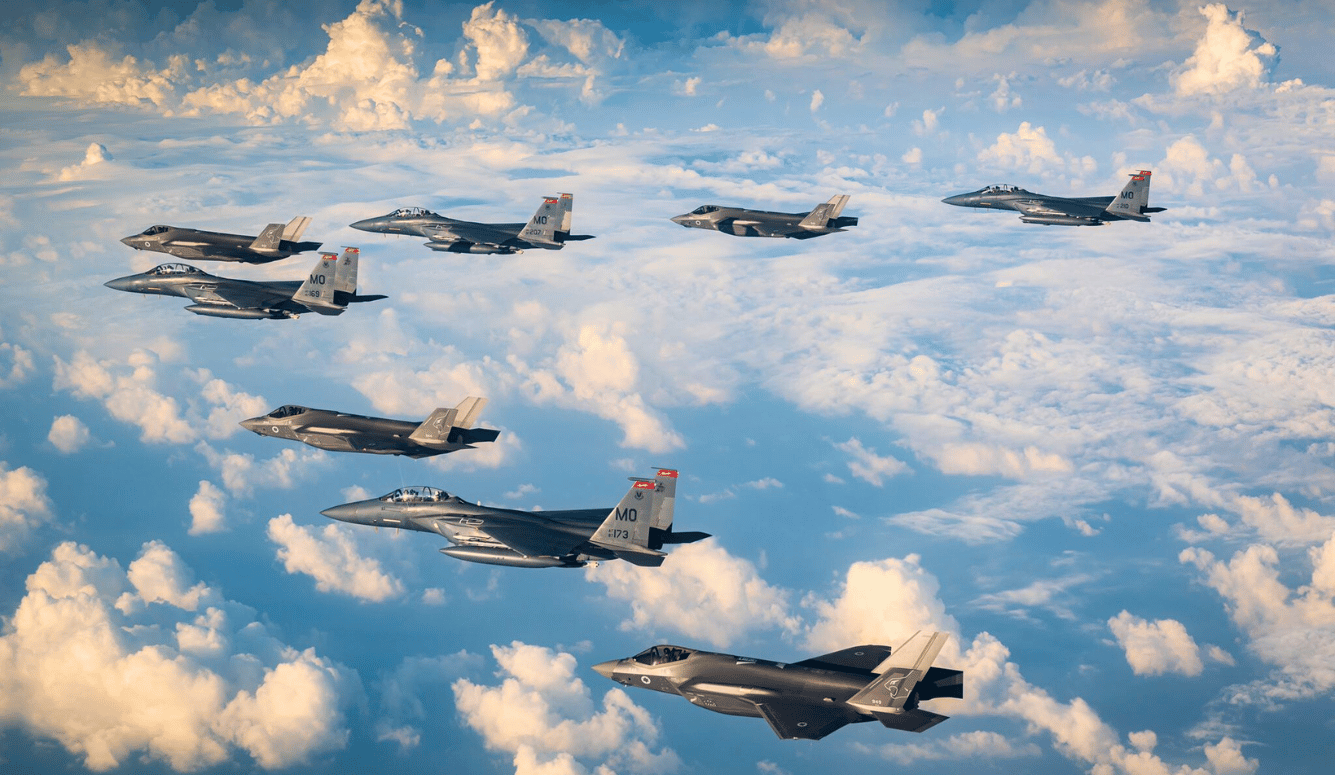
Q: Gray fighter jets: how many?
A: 8